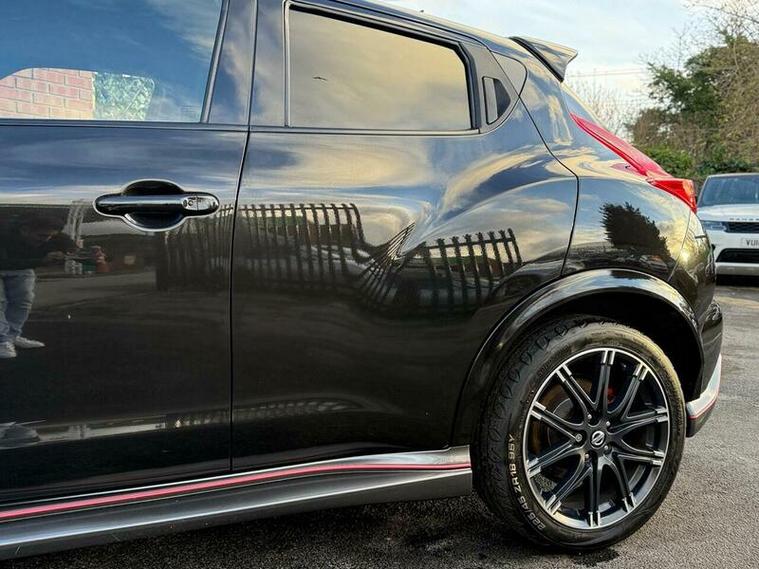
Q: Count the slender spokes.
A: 10